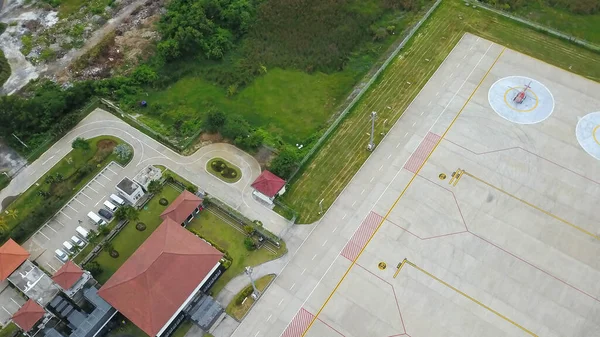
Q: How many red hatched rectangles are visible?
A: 3